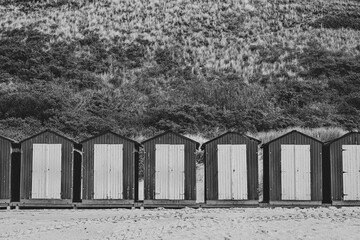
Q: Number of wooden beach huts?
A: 7